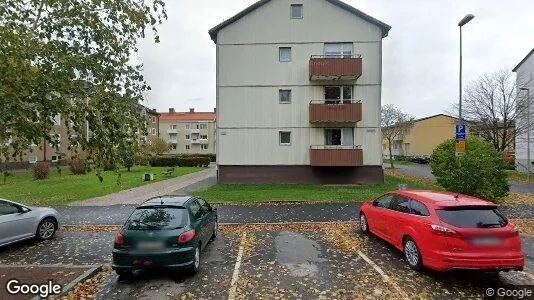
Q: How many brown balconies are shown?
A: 3